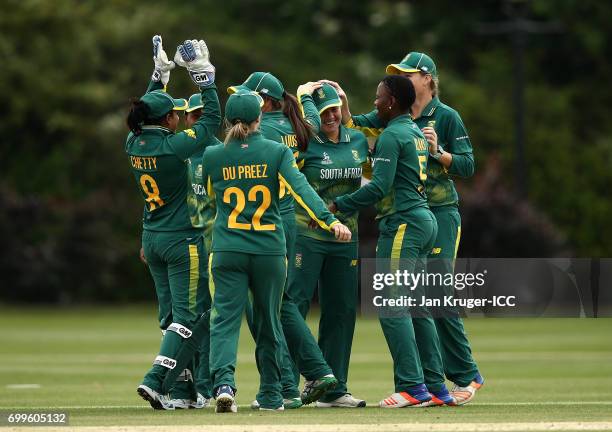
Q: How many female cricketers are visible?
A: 7